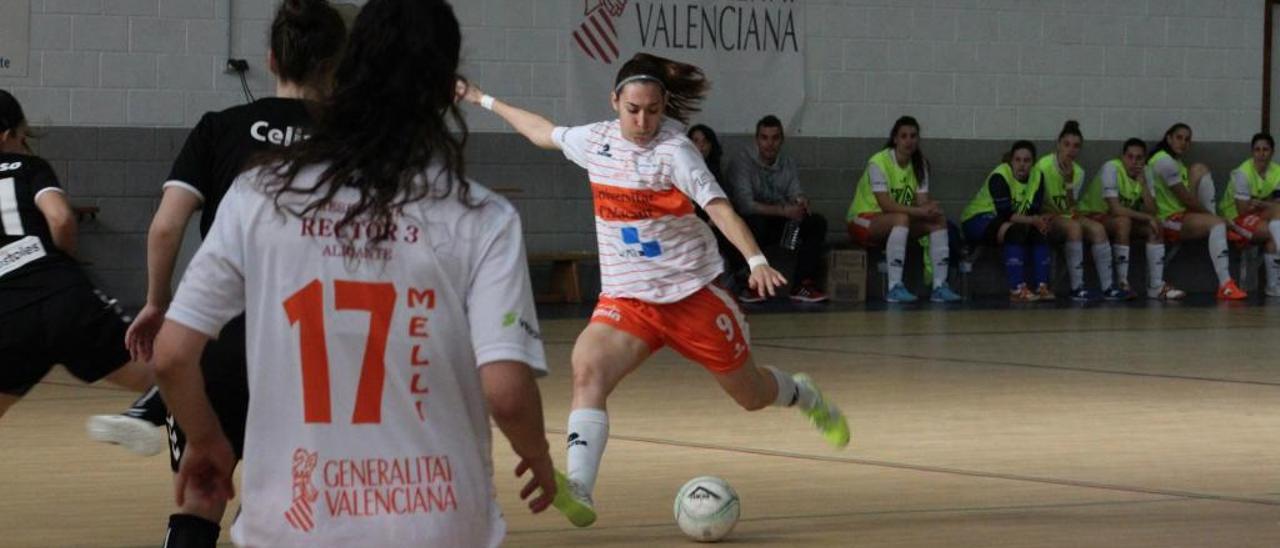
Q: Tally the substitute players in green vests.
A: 6